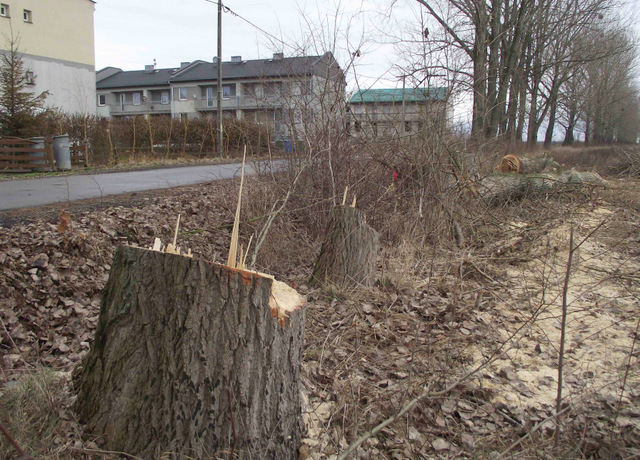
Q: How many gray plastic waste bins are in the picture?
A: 2